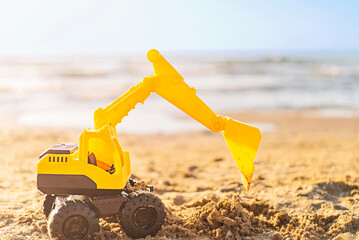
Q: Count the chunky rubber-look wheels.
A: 3